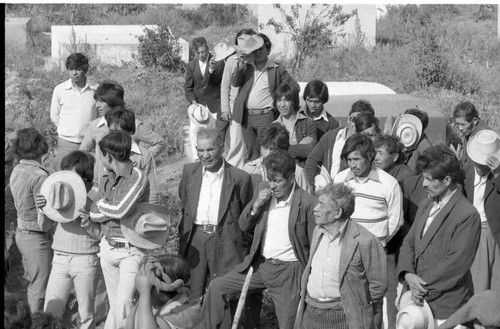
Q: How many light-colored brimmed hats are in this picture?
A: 8